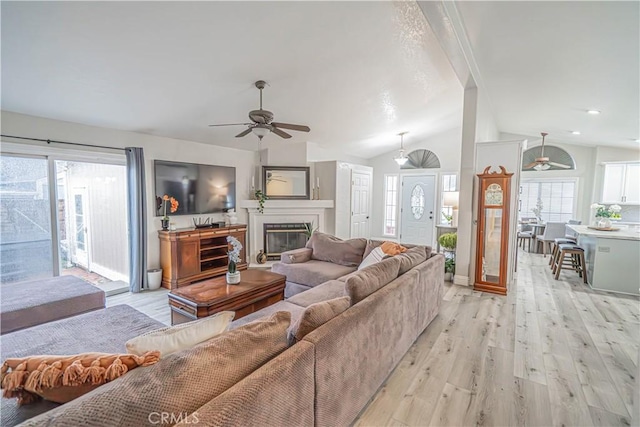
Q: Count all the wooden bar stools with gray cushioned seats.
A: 2